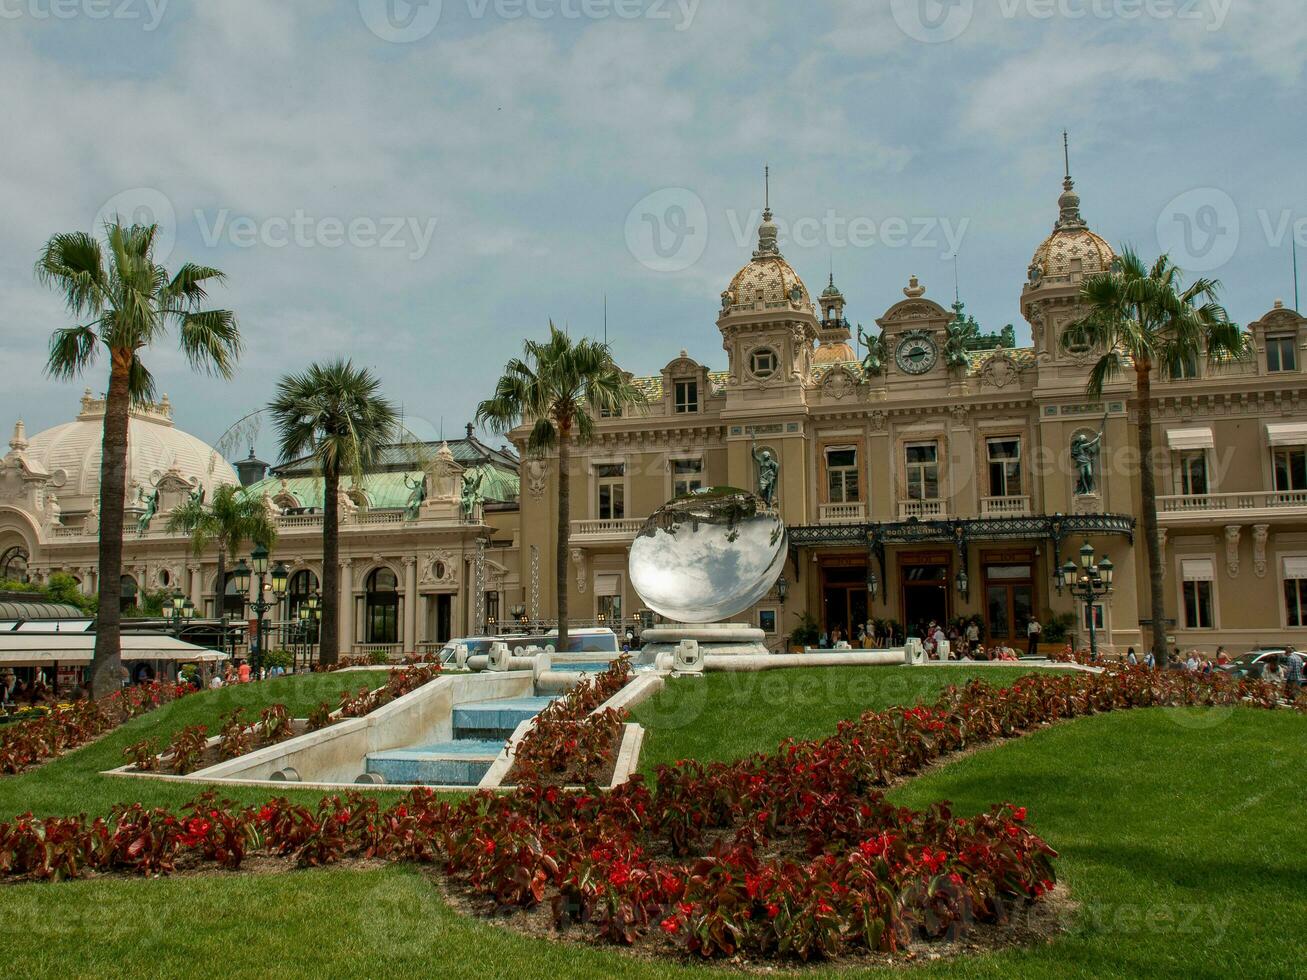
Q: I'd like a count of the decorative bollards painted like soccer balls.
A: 0